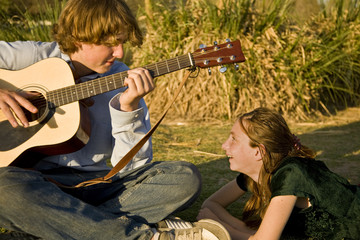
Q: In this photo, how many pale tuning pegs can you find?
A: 6